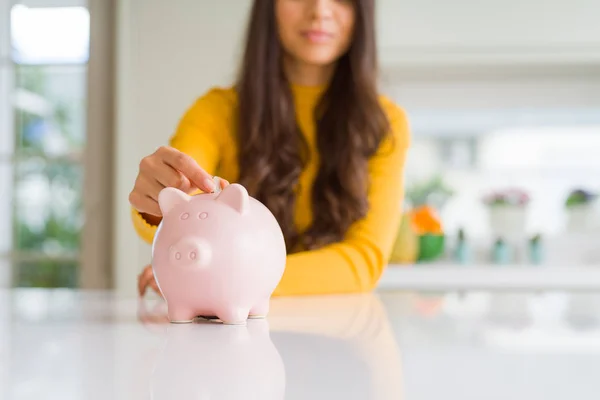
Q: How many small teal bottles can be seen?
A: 3